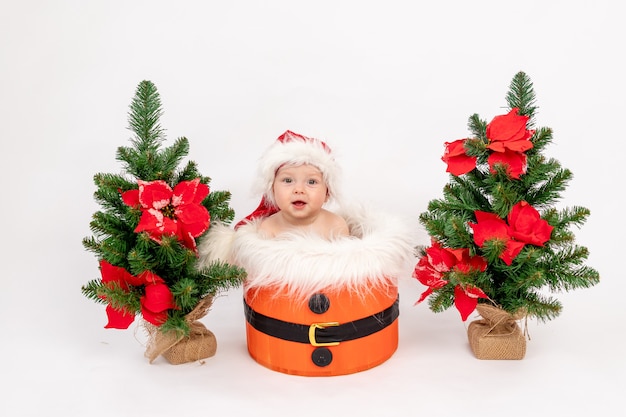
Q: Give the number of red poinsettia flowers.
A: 5